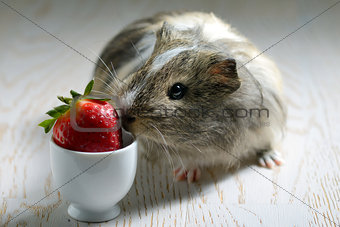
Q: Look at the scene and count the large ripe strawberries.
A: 1